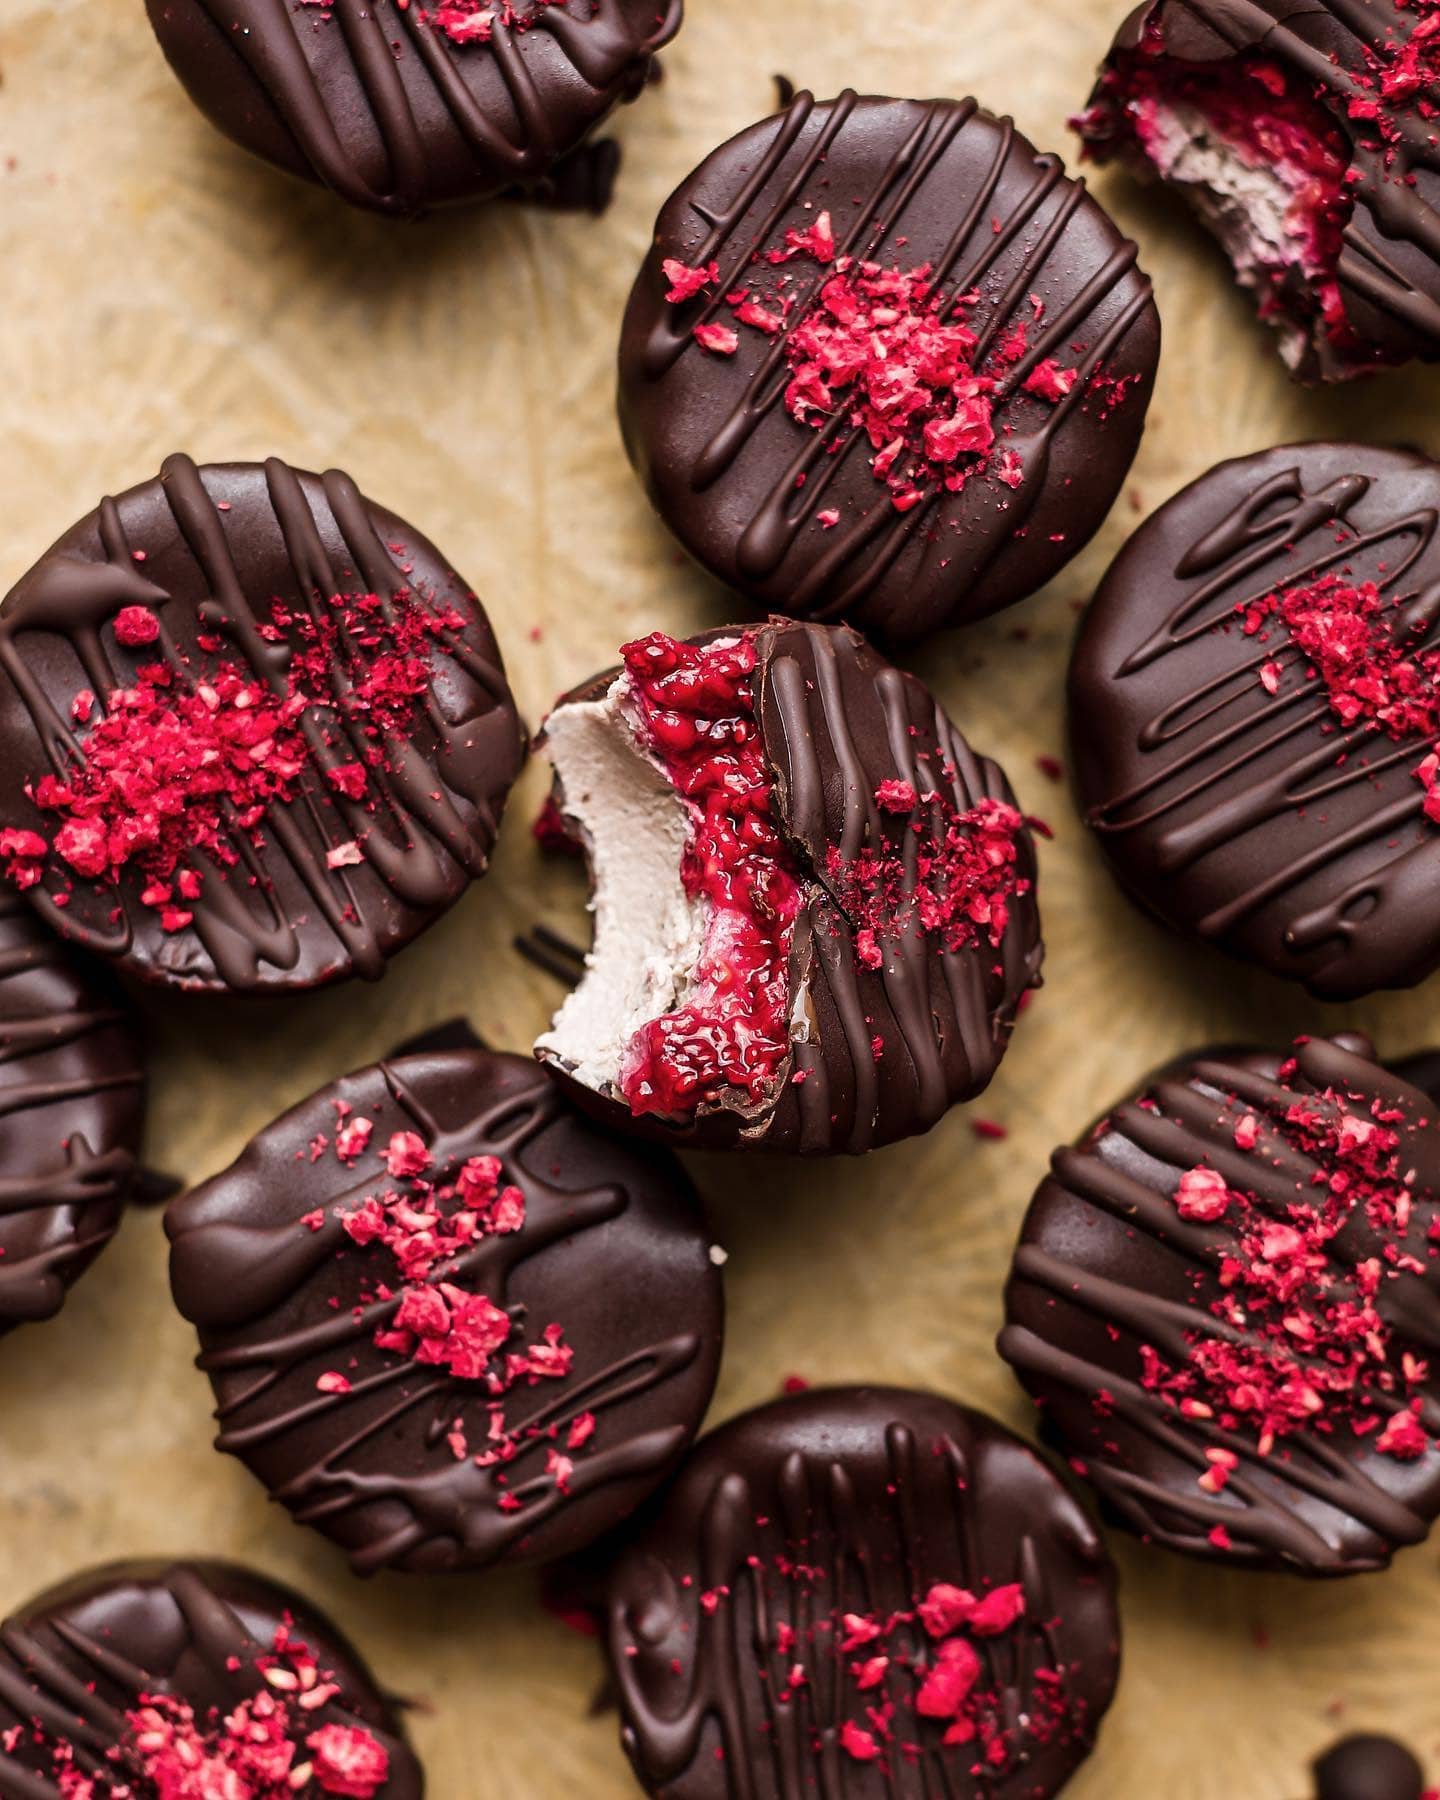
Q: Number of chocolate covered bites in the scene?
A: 11